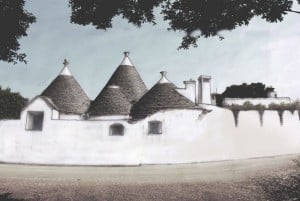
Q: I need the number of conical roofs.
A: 3